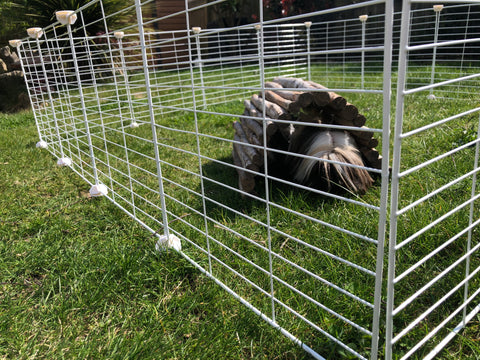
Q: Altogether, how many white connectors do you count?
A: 15